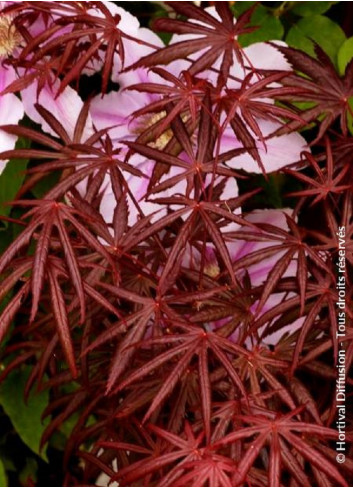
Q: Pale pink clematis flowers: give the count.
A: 3